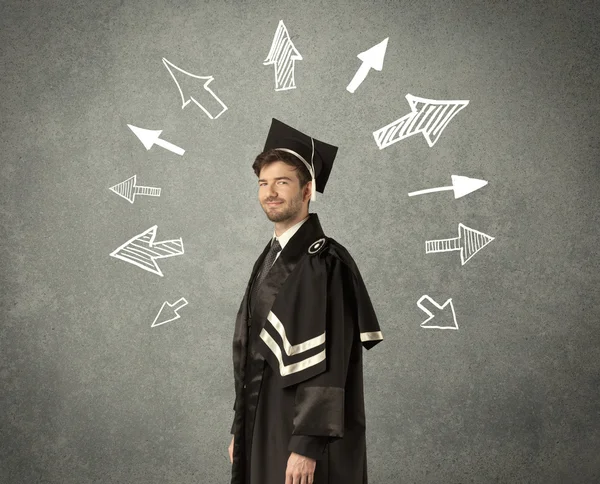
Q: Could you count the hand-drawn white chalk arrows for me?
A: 11